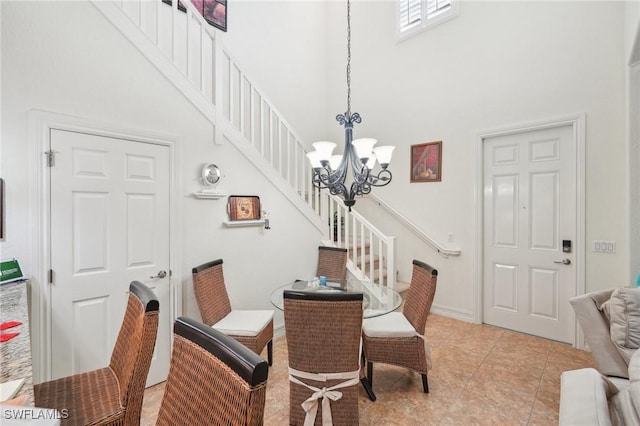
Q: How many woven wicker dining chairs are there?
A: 6